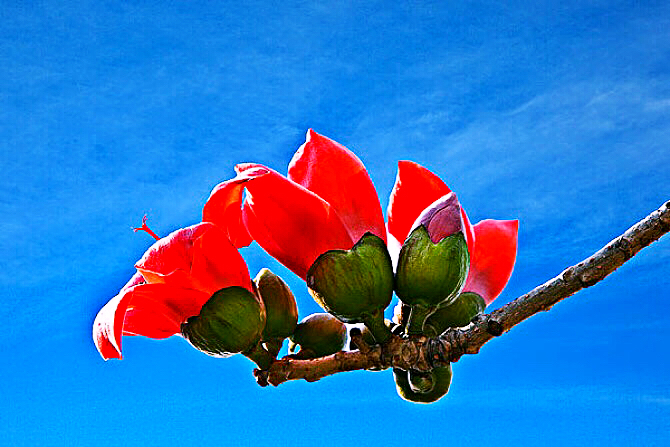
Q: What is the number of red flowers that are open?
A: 3